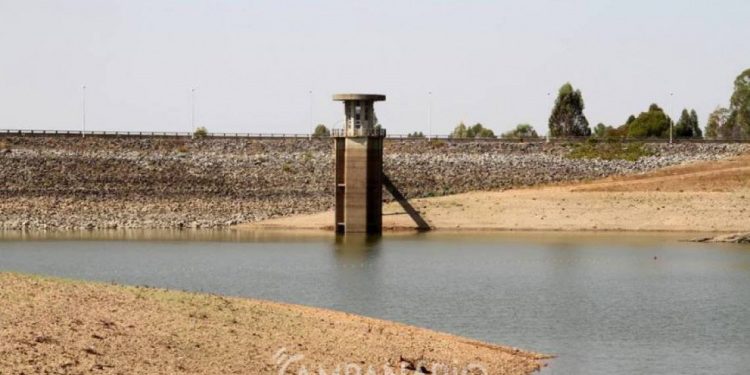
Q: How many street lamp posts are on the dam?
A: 6